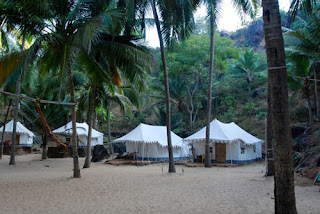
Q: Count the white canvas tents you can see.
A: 4